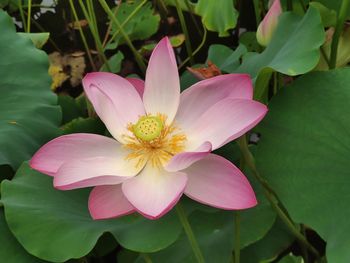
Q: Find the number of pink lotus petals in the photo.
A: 11